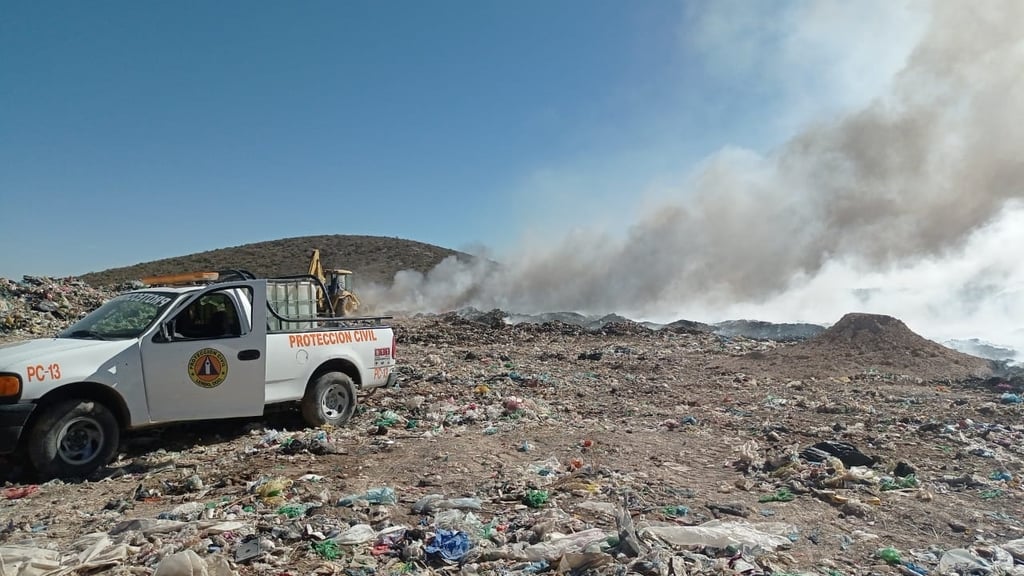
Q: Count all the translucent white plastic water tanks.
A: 1